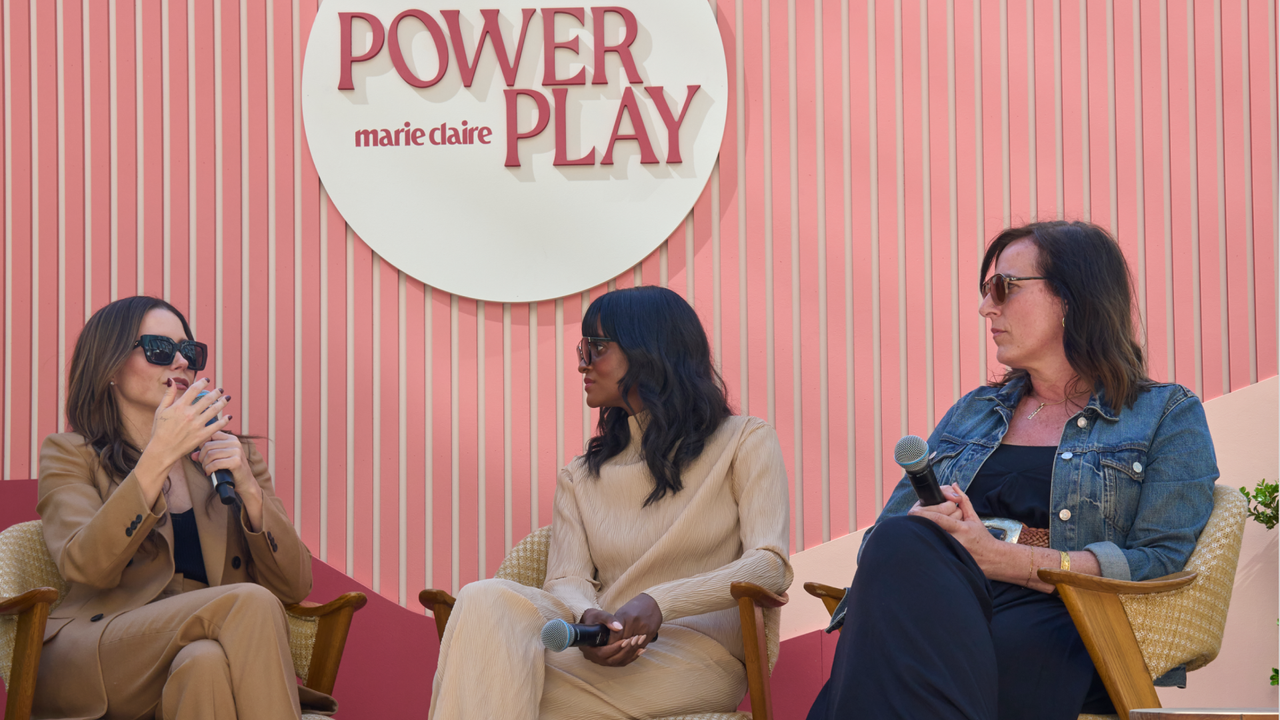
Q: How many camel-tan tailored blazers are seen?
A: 1